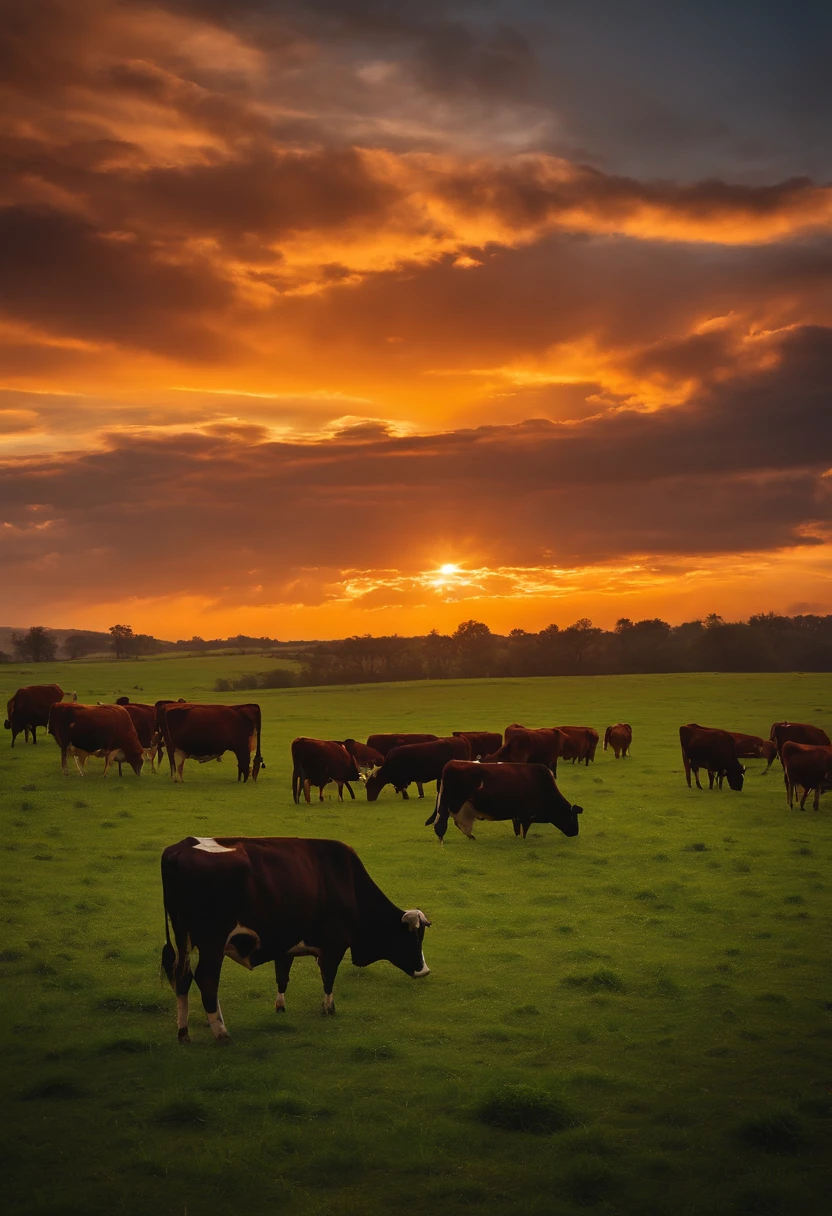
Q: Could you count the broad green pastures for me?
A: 1